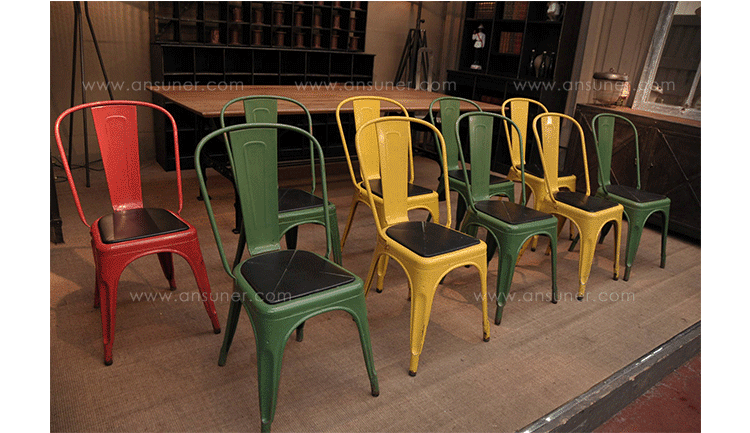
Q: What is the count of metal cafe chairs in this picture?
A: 10